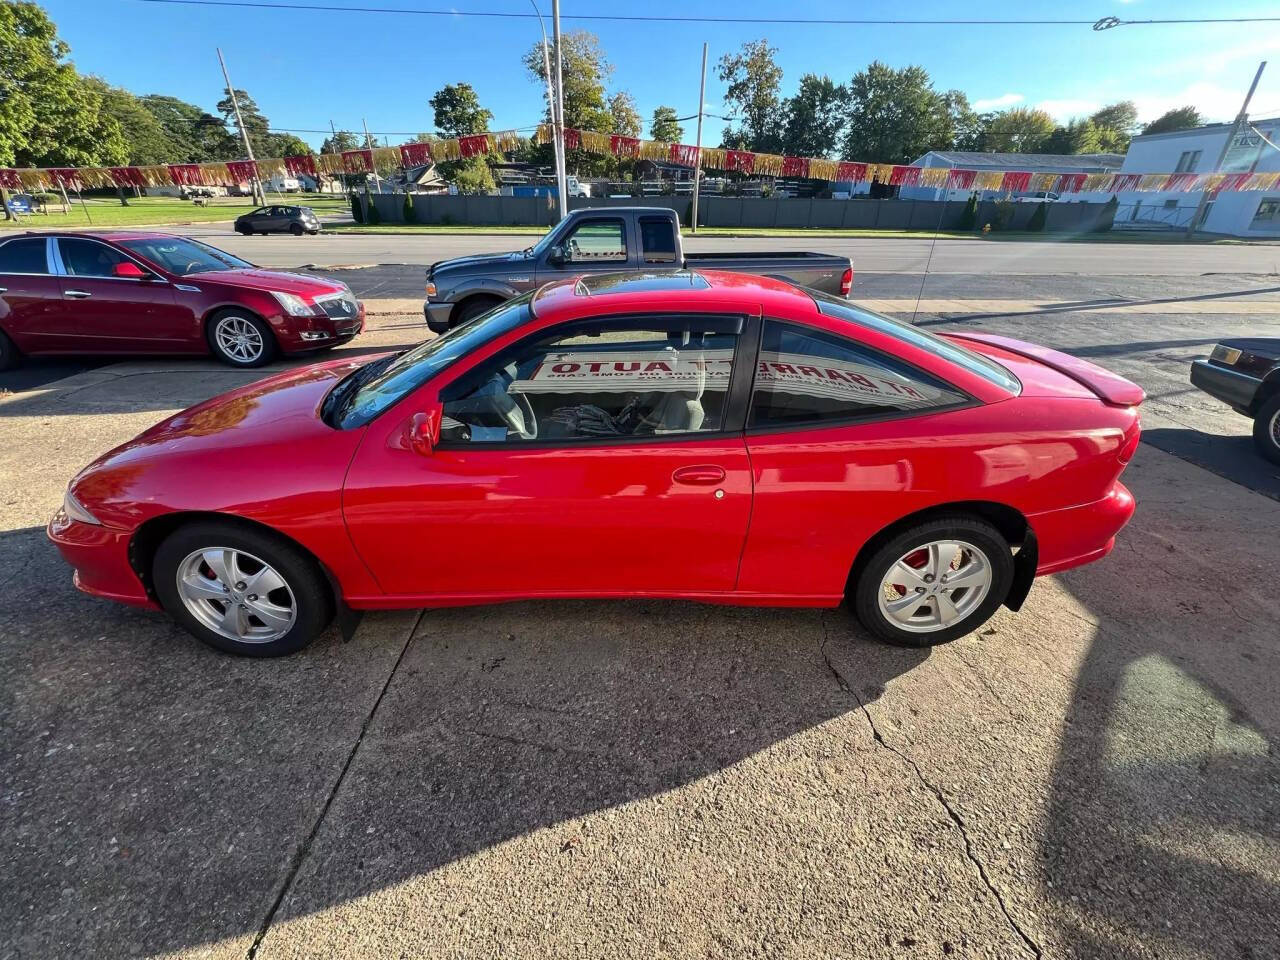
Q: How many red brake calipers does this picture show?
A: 2